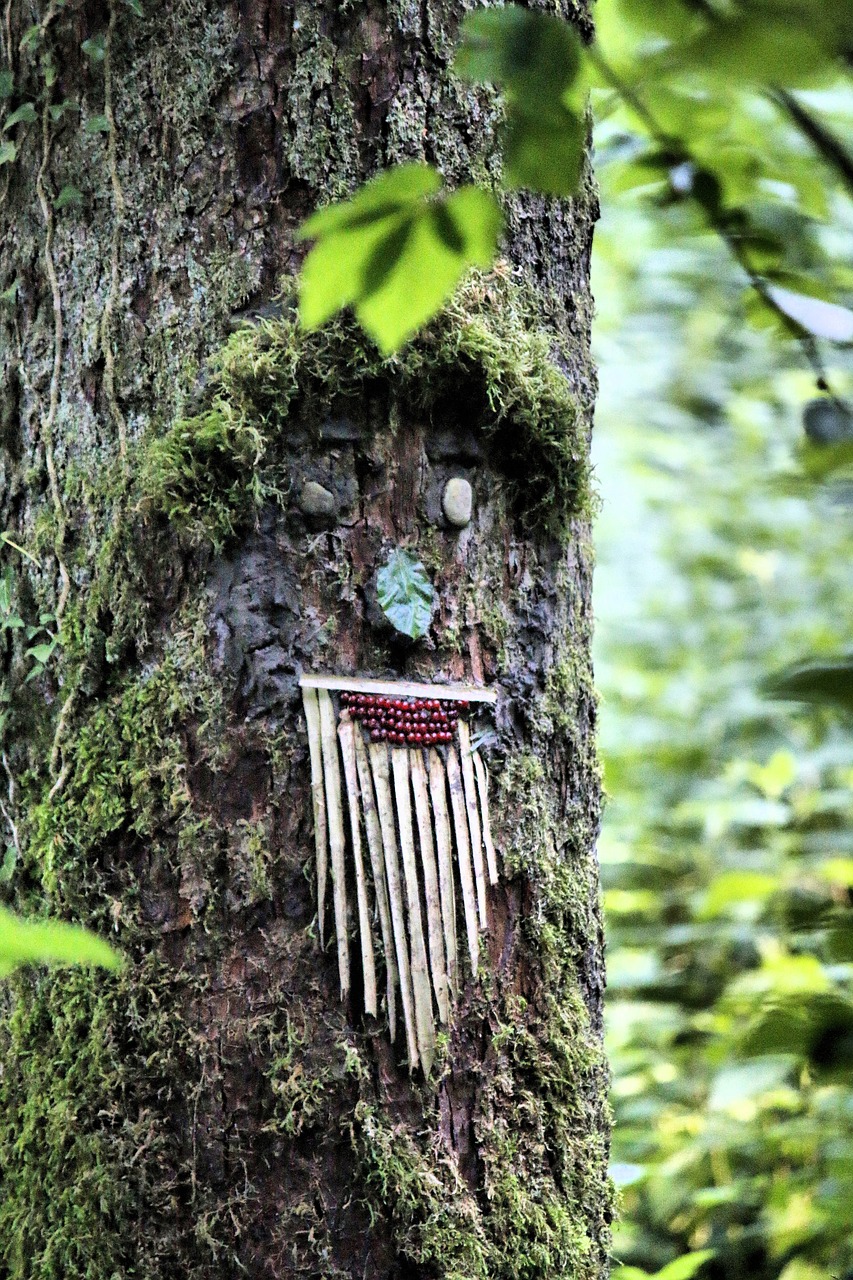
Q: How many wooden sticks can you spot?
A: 12